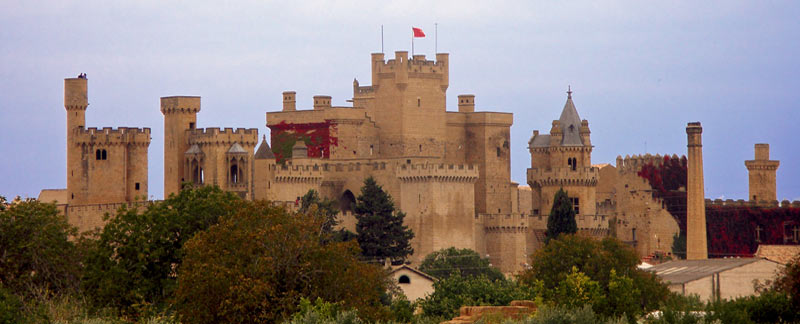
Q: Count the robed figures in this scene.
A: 0